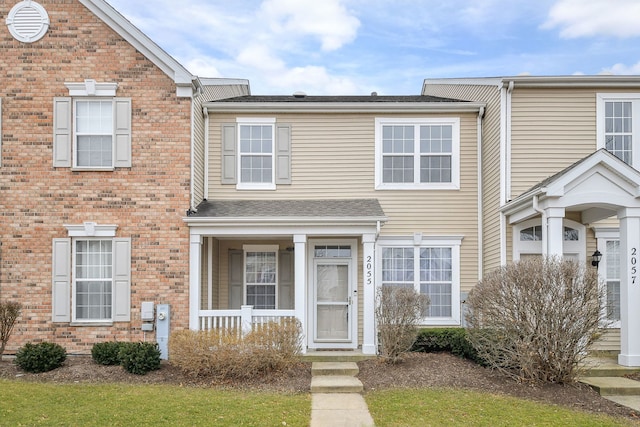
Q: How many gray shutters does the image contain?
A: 8